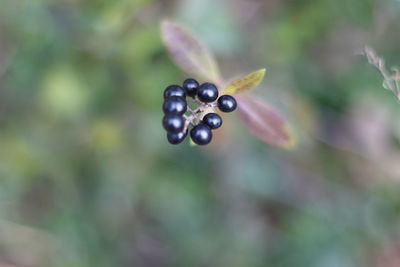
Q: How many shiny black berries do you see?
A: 9